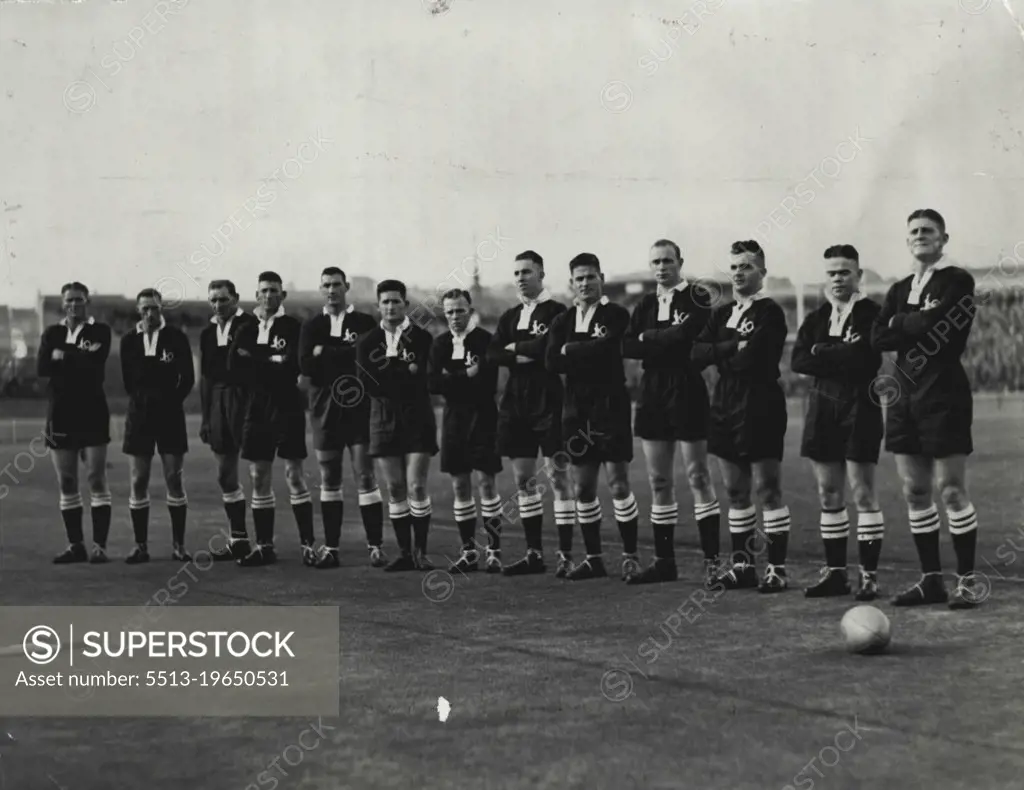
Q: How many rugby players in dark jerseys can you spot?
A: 13